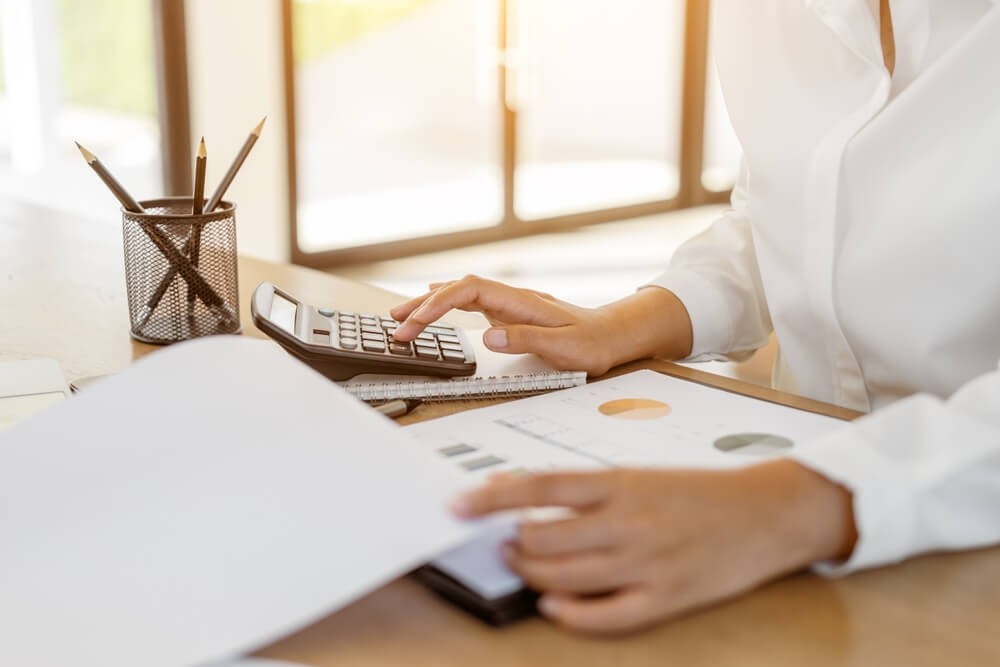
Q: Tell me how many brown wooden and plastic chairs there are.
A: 0